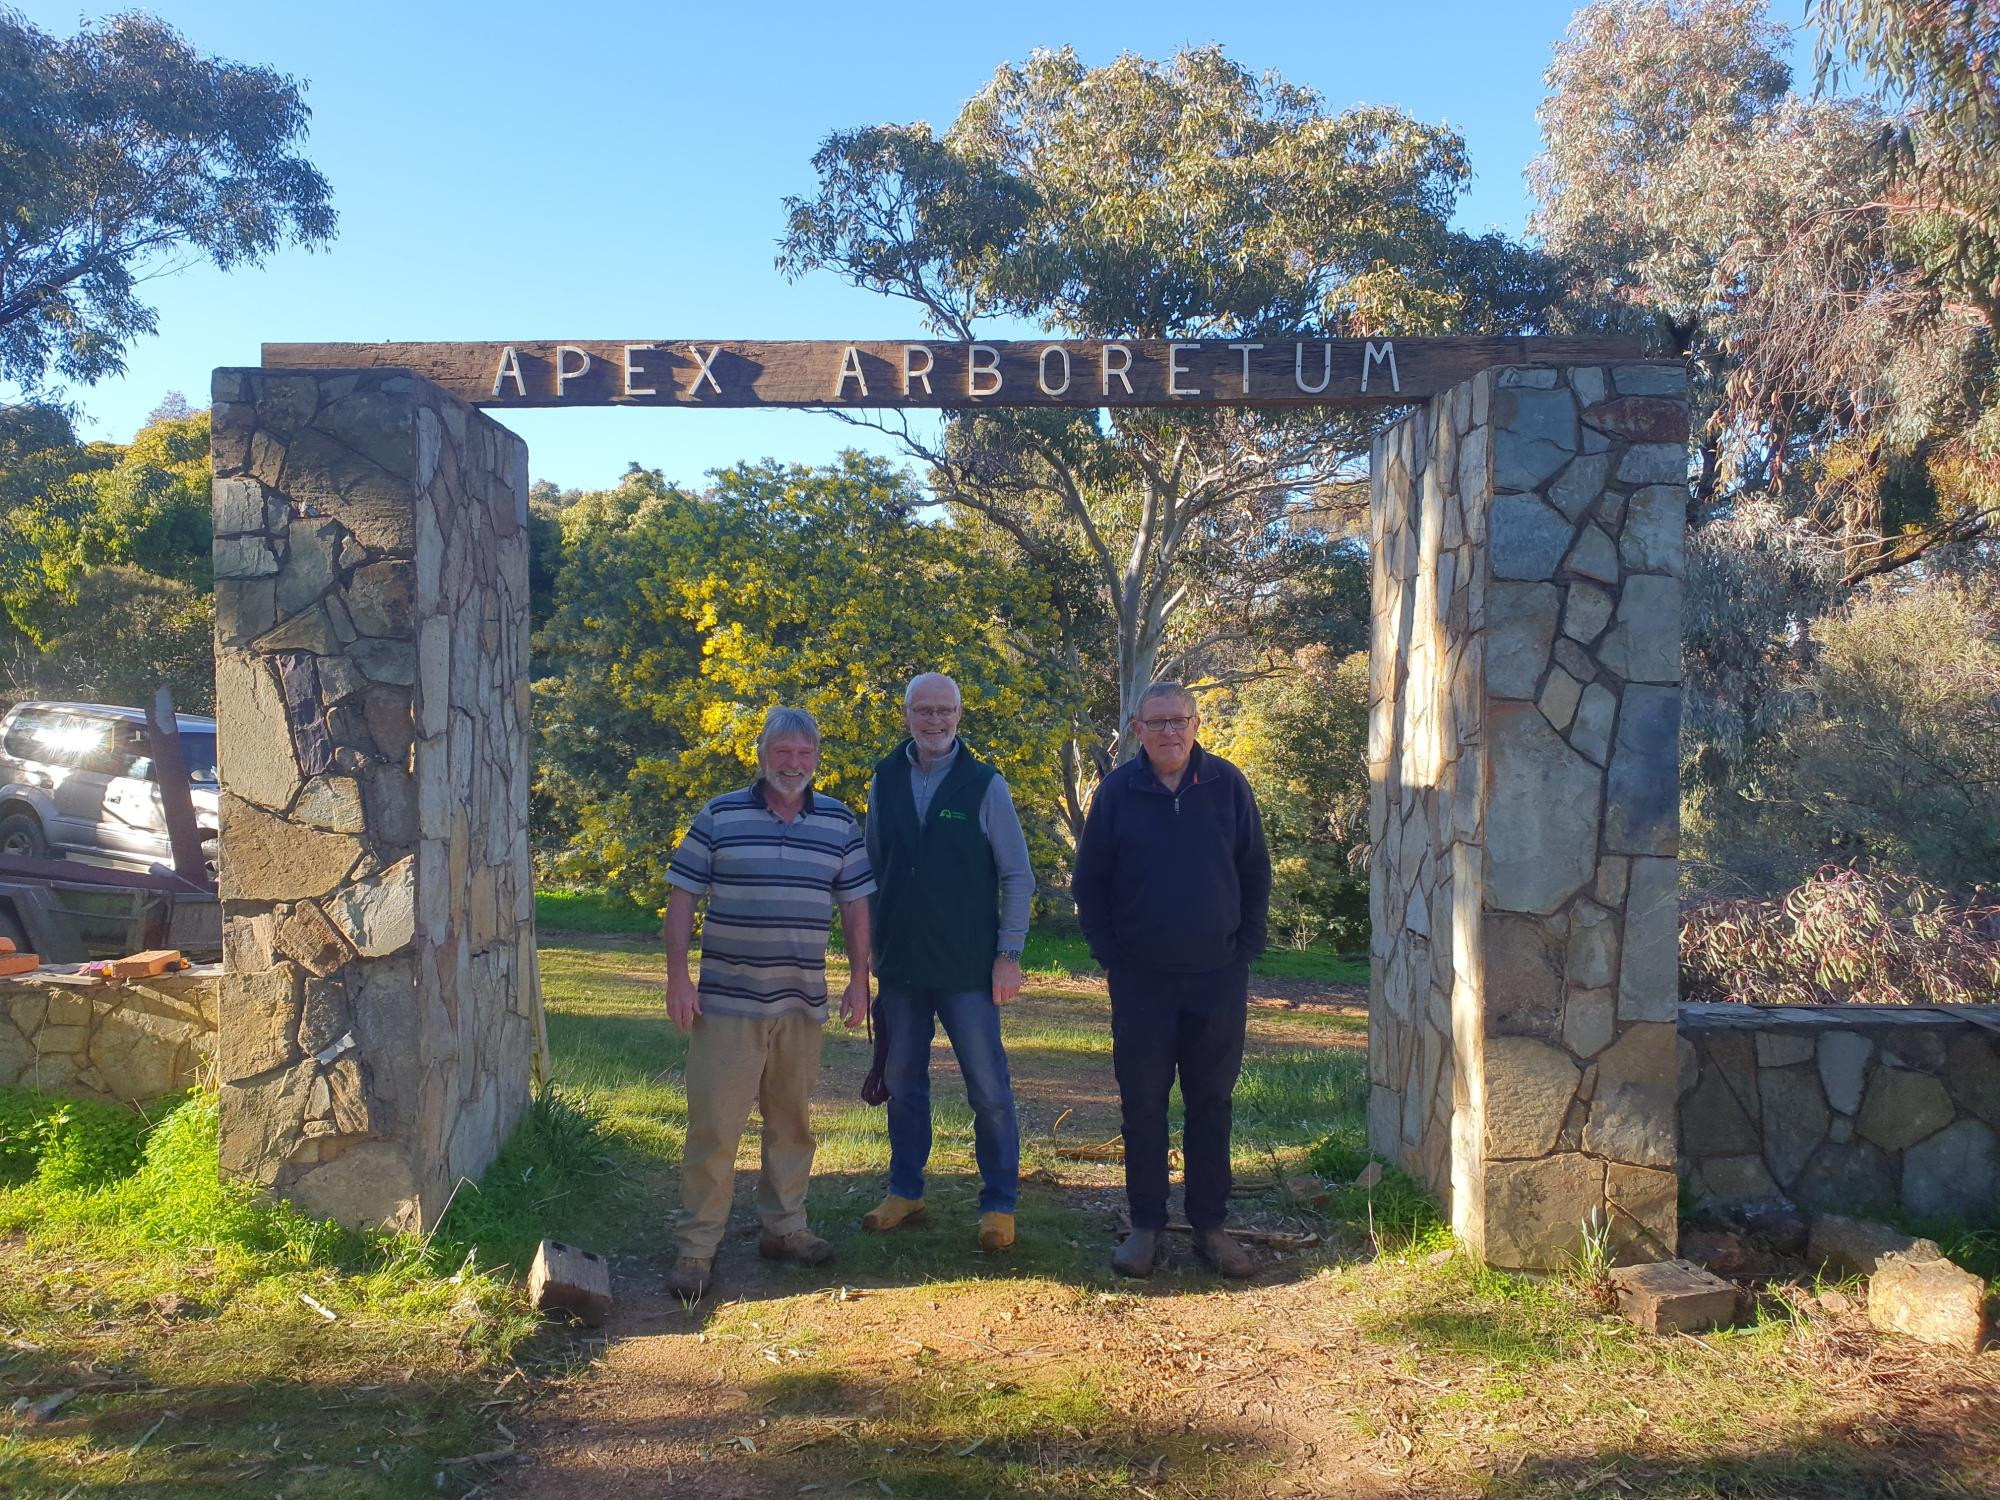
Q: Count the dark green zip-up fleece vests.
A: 1